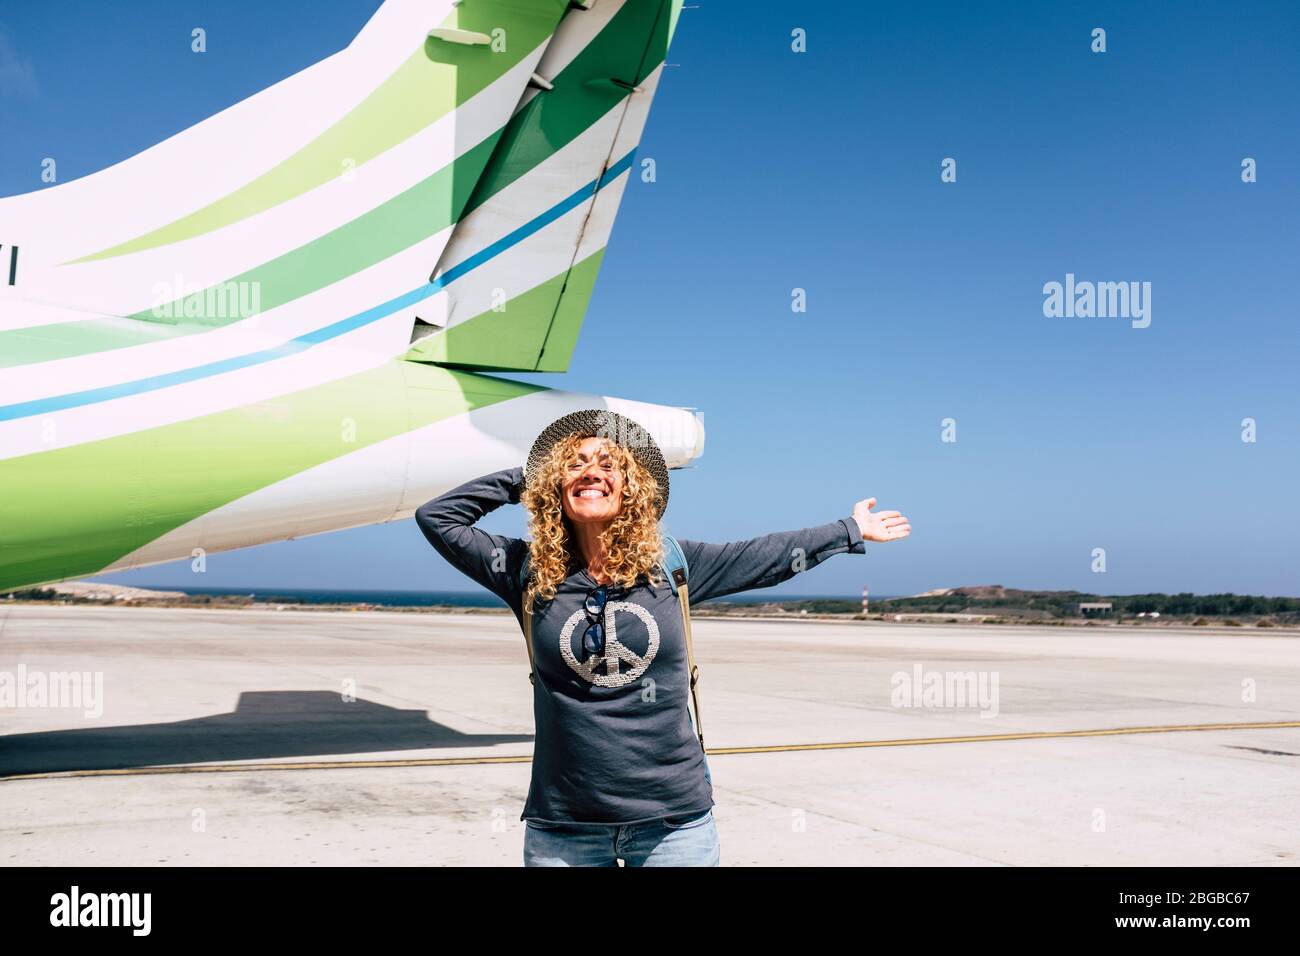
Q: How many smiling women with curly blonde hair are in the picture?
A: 1